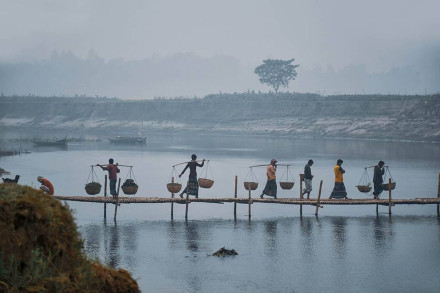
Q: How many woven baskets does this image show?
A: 8